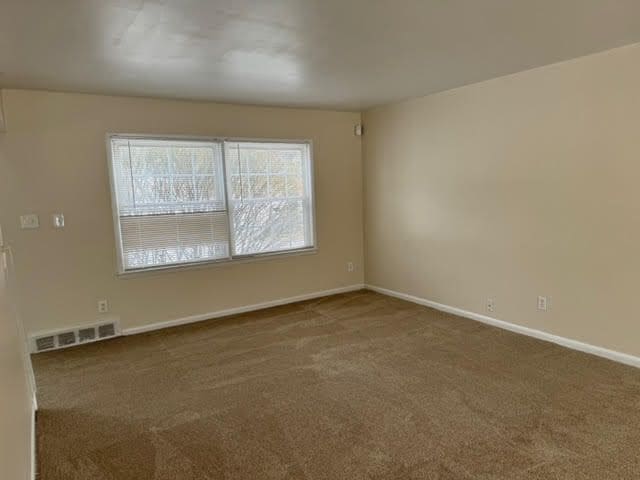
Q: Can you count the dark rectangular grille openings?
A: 4